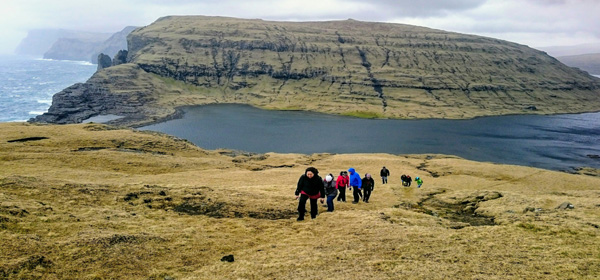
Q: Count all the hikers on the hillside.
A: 9